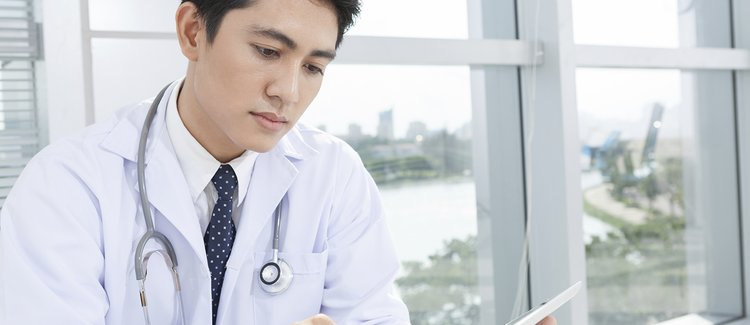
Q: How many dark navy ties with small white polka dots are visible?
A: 1